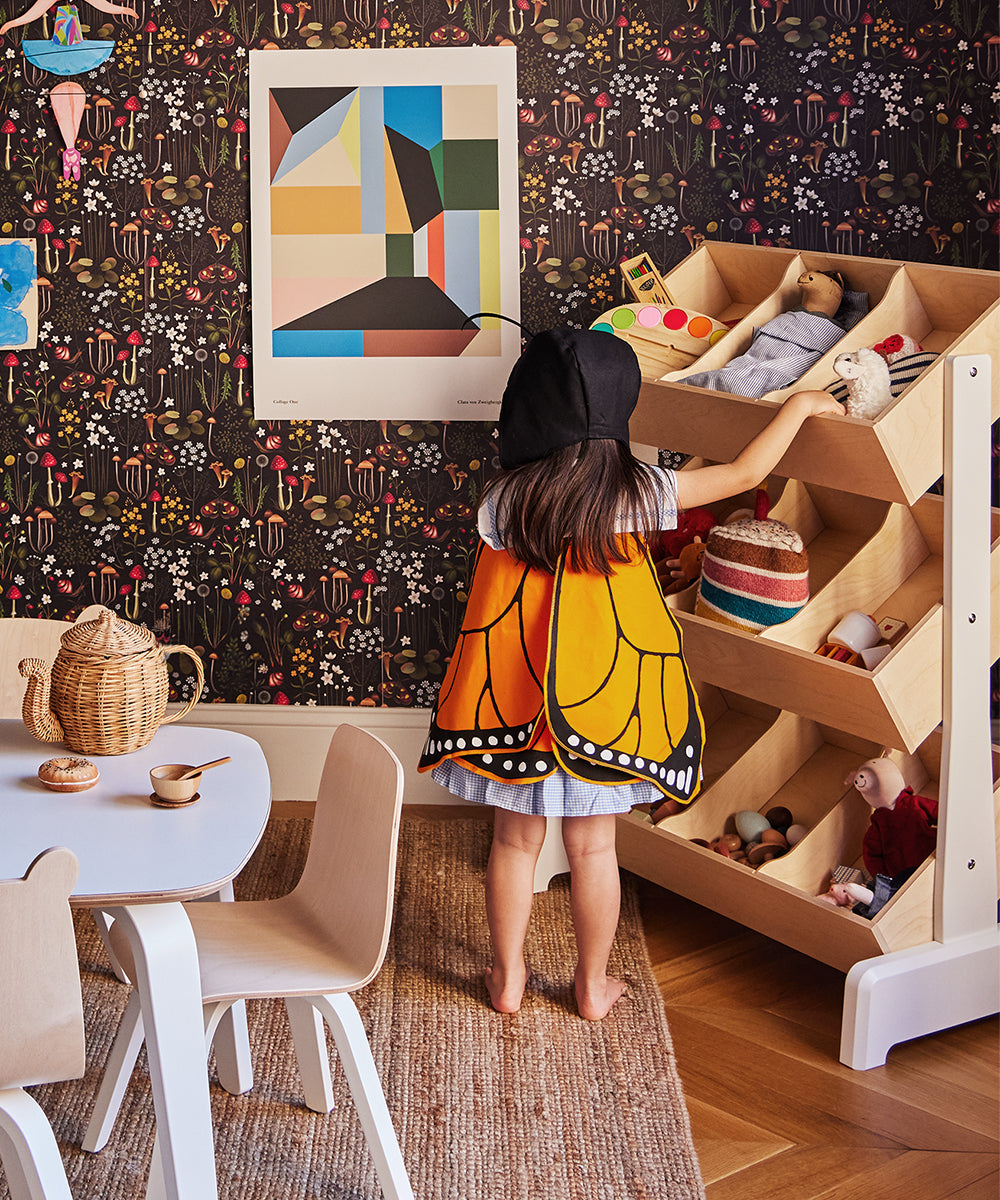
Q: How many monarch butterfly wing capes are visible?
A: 1